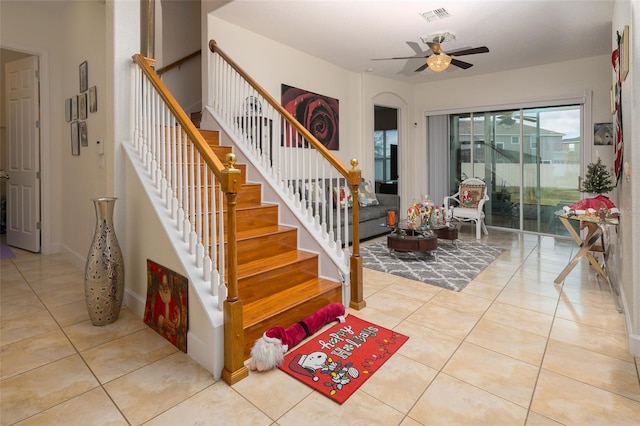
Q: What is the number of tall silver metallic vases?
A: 1